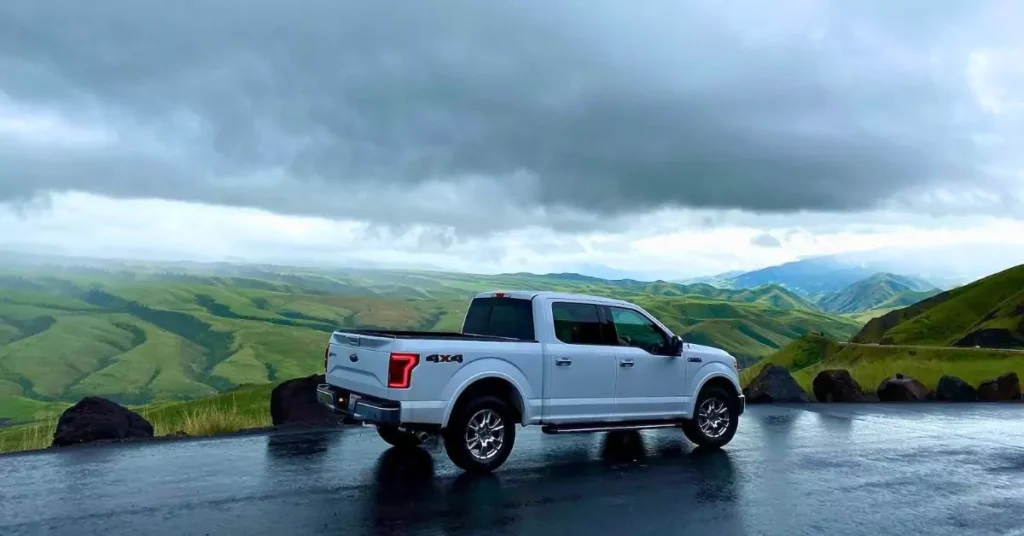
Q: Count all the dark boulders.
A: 7